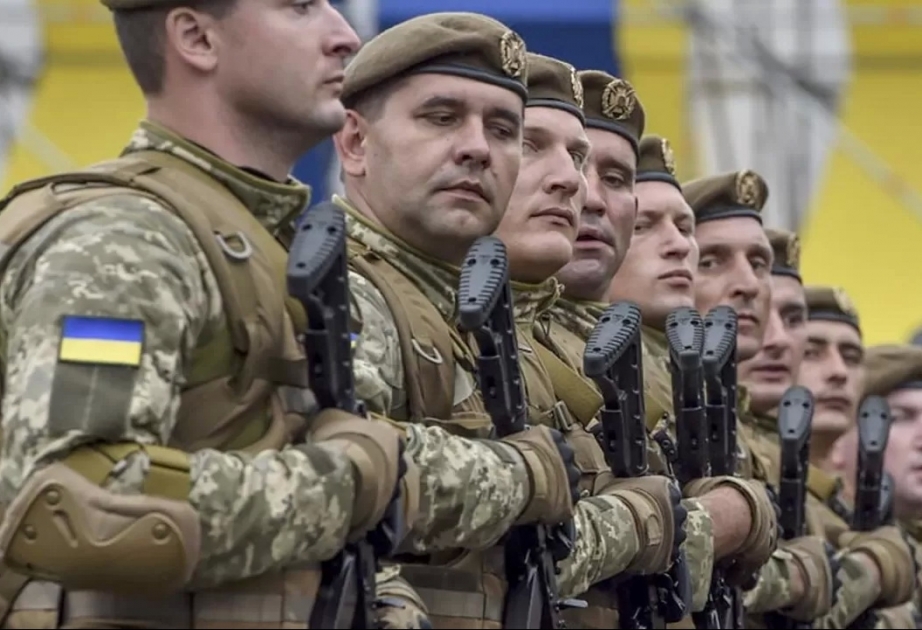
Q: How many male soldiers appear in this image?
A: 9